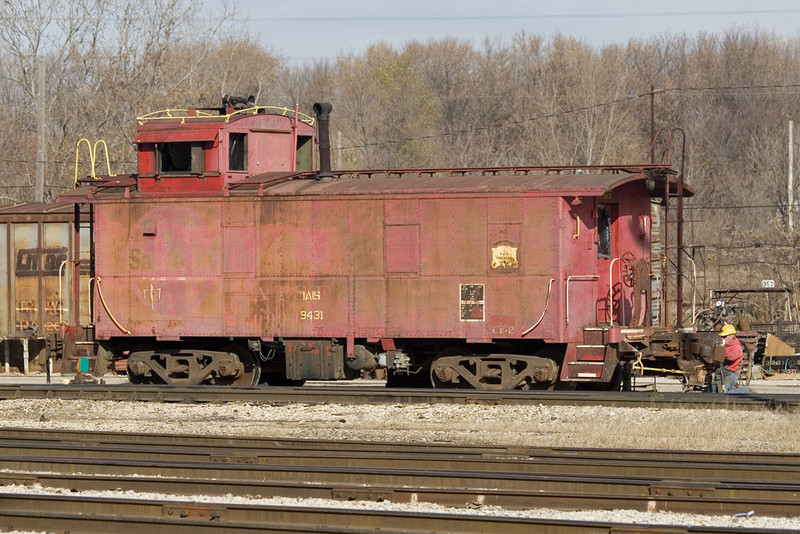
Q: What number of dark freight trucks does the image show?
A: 2